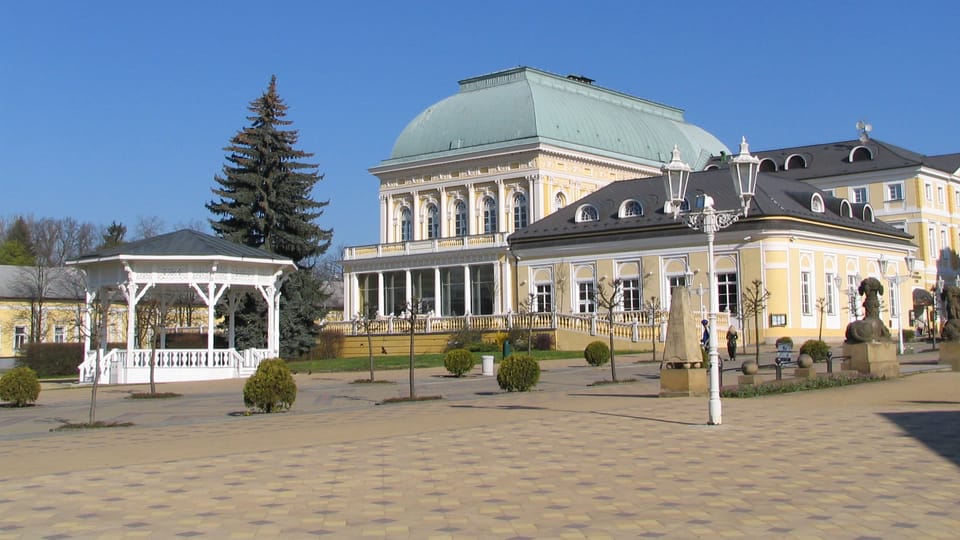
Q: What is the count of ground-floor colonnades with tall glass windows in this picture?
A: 1